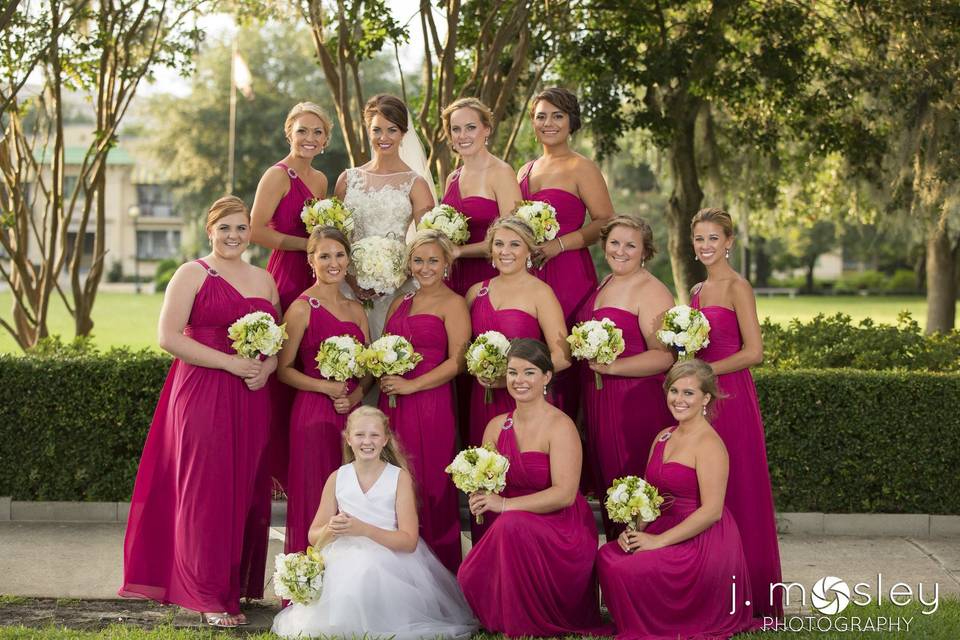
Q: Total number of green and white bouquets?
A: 12